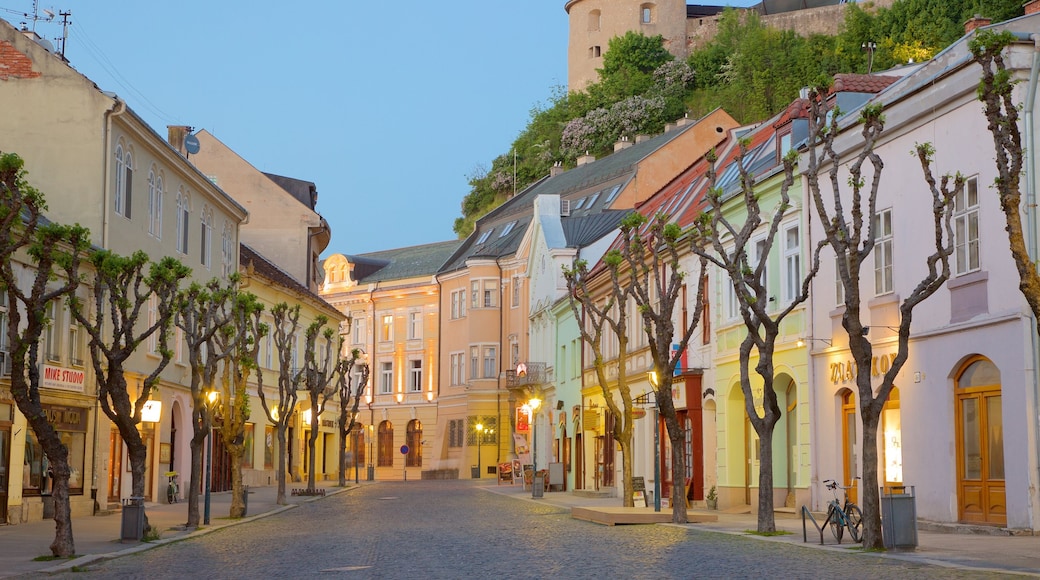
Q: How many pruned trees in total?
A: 12